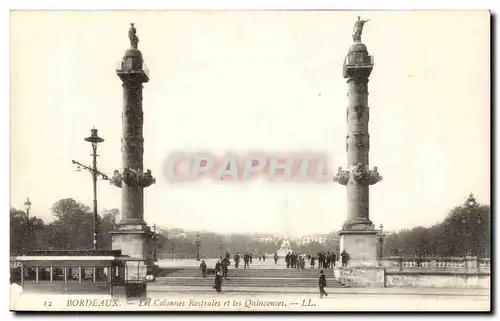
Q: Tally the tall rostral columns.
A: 2